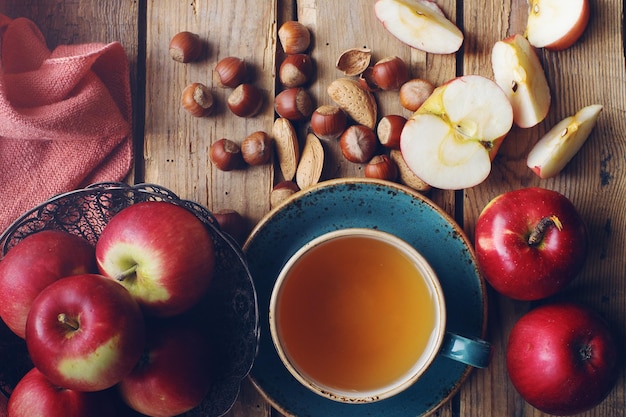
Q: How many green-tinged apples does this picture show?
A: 2